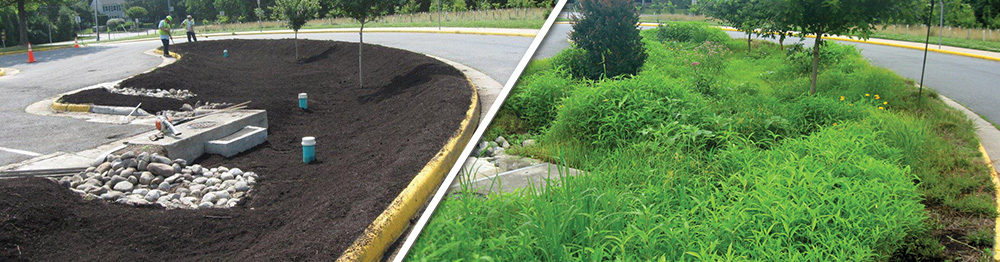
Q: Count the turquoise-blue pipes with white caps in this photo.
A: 3